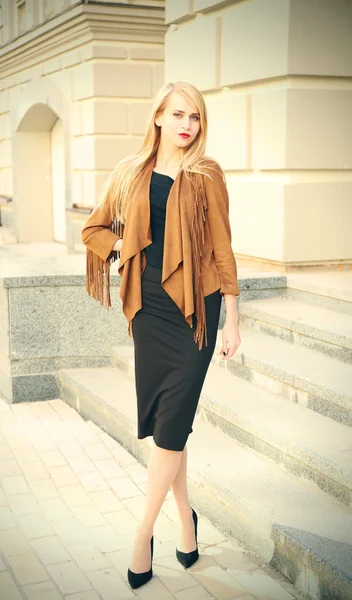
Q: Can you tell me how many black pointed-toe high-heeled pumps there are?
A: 2